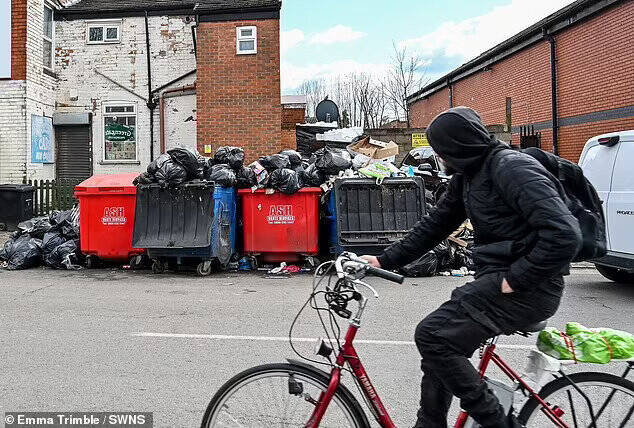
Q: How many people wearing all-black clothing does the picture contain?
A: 1